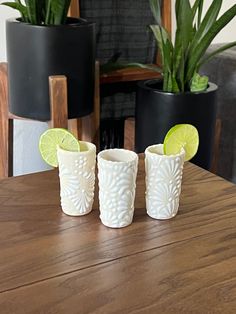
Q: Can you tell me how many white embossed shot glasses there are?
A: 3